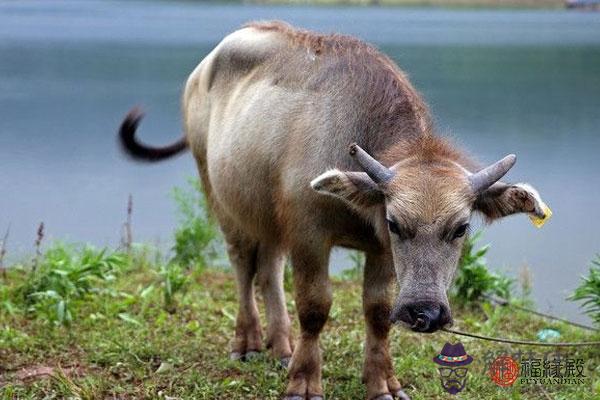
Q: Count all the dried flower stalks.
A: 3